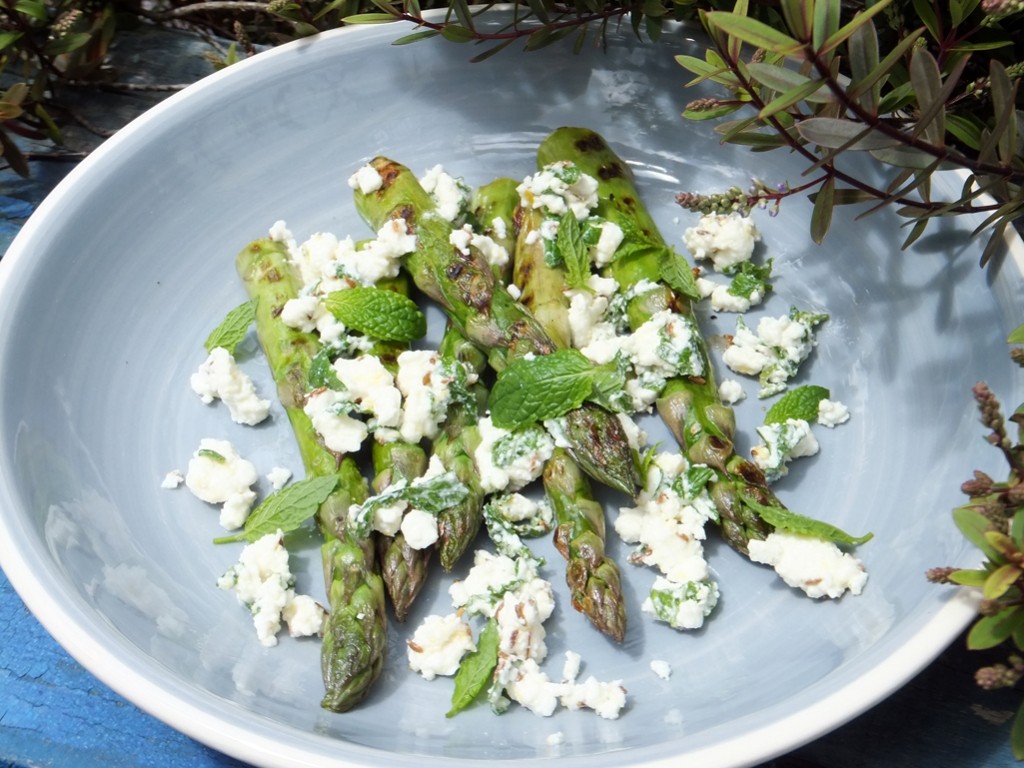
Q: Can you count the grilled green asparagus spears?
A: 6